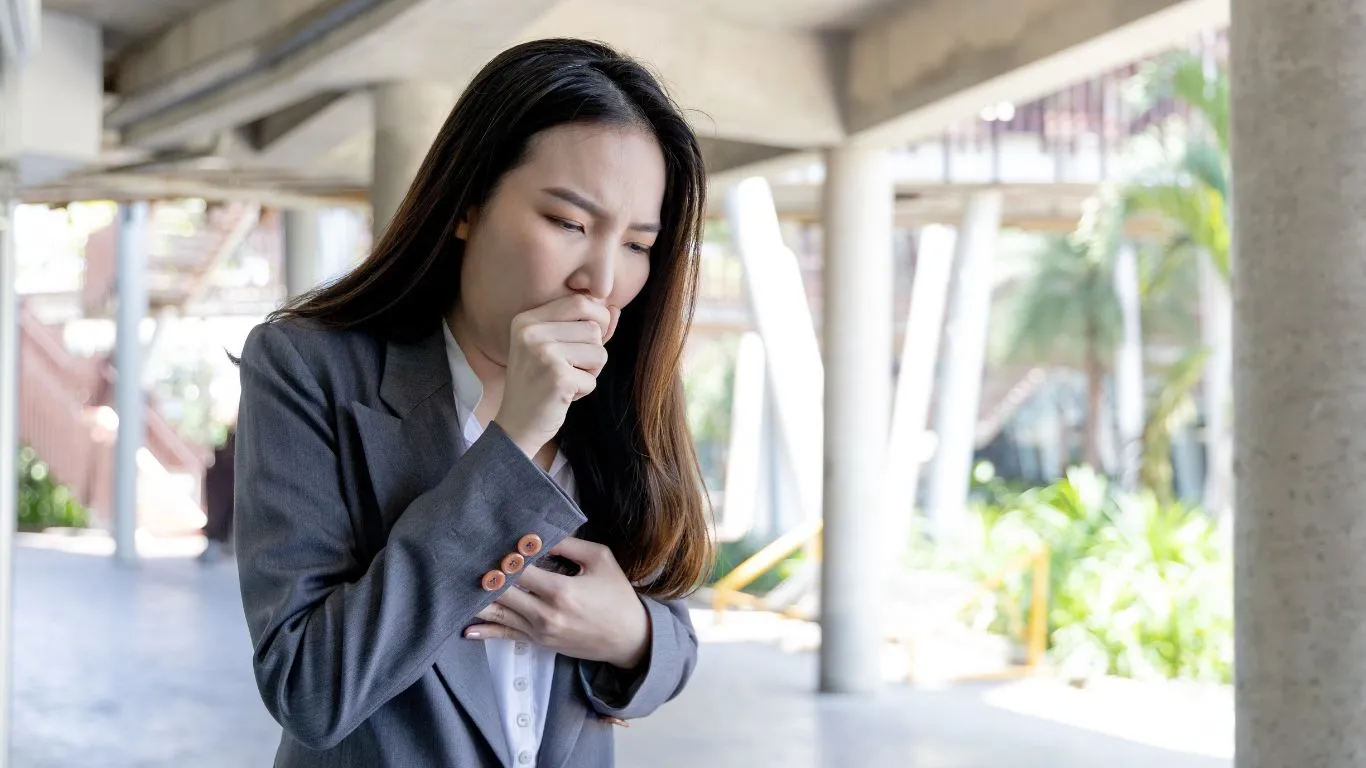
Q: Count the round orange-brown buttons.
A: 3